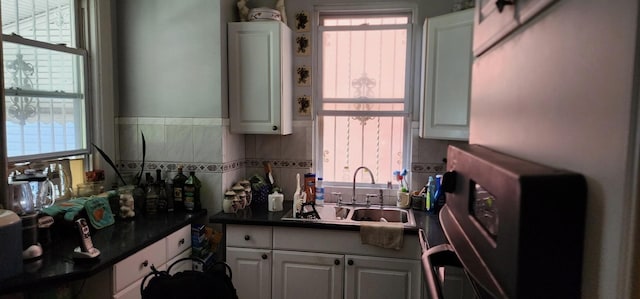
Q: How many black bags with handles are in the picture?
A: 1